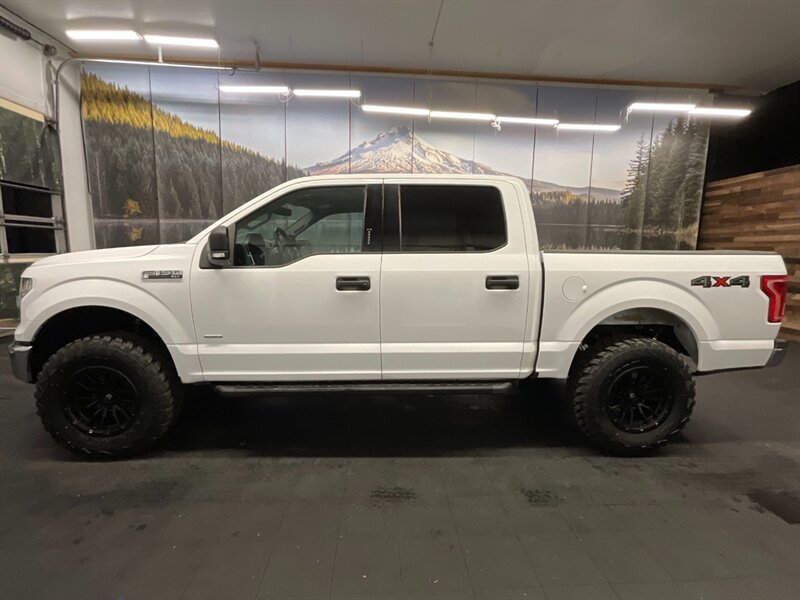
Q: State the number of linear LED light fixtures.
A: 10